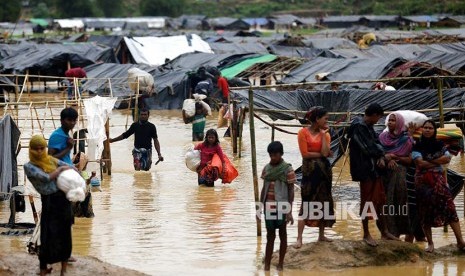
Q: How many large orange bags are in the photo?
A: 1